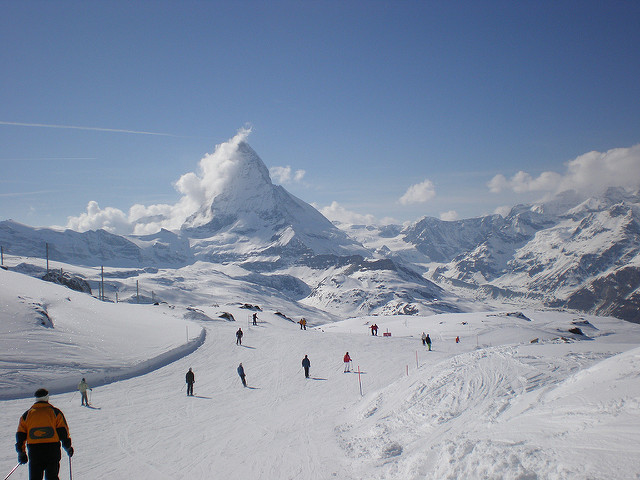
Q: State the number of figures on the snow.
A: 15